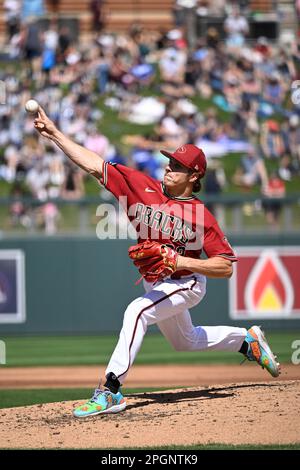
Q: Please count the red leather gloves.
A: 1